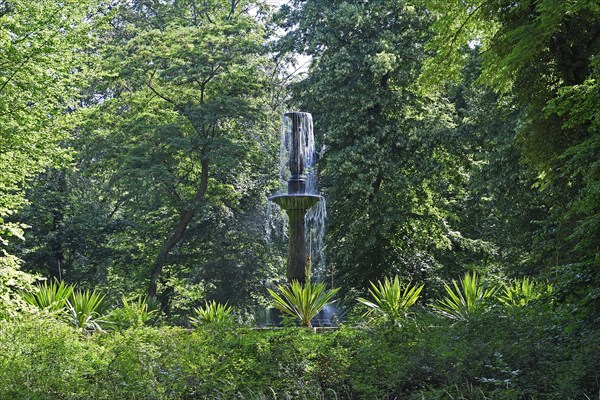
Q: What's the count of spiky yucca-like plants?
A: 8